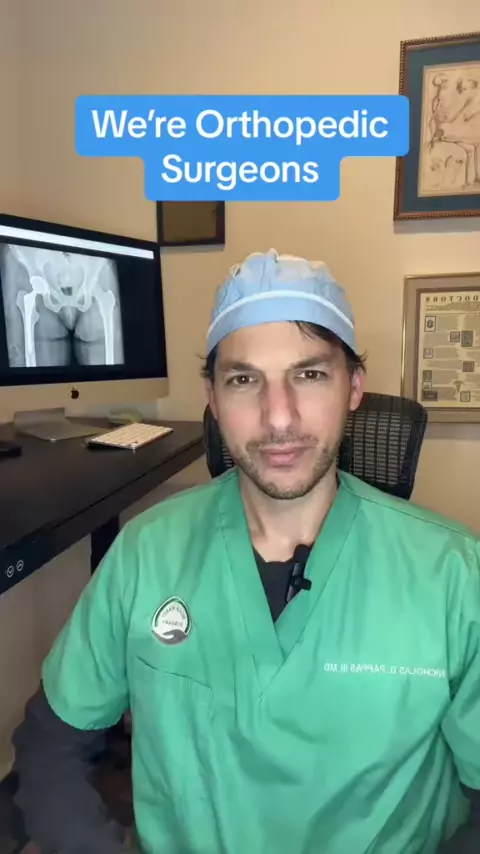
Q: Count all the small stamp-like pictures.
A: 9